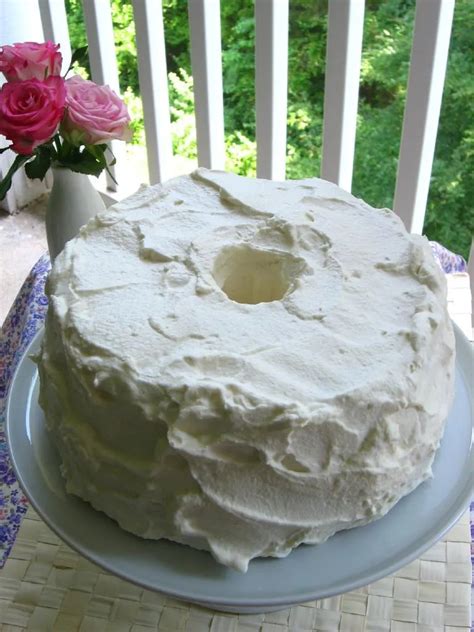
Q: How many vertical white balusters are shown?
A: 7